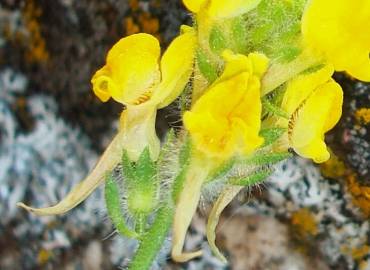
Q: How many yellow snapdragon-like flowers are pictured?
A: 5